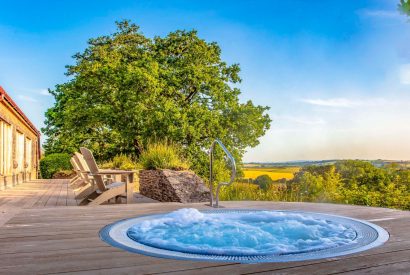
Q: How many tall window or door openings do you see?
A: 3